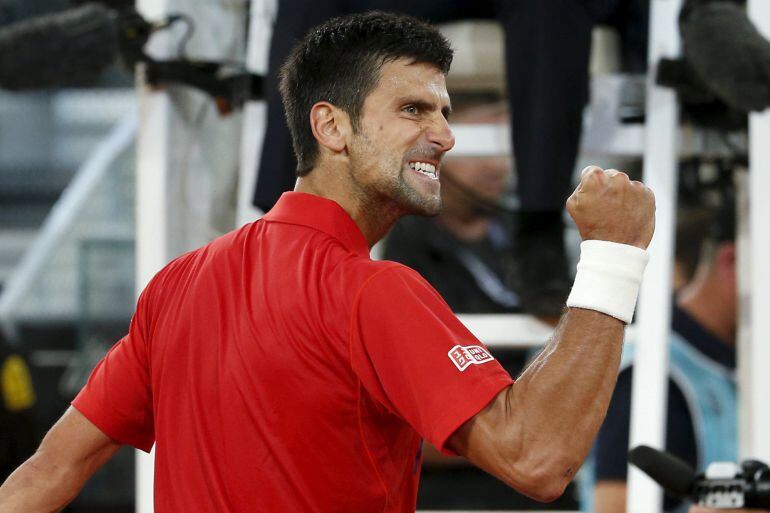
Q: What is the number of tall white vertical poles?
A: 4